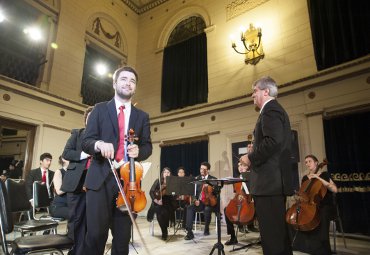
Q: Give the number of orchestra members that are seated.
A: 7